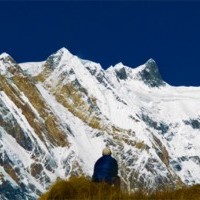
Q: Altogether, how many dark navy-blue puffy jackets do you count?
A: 1